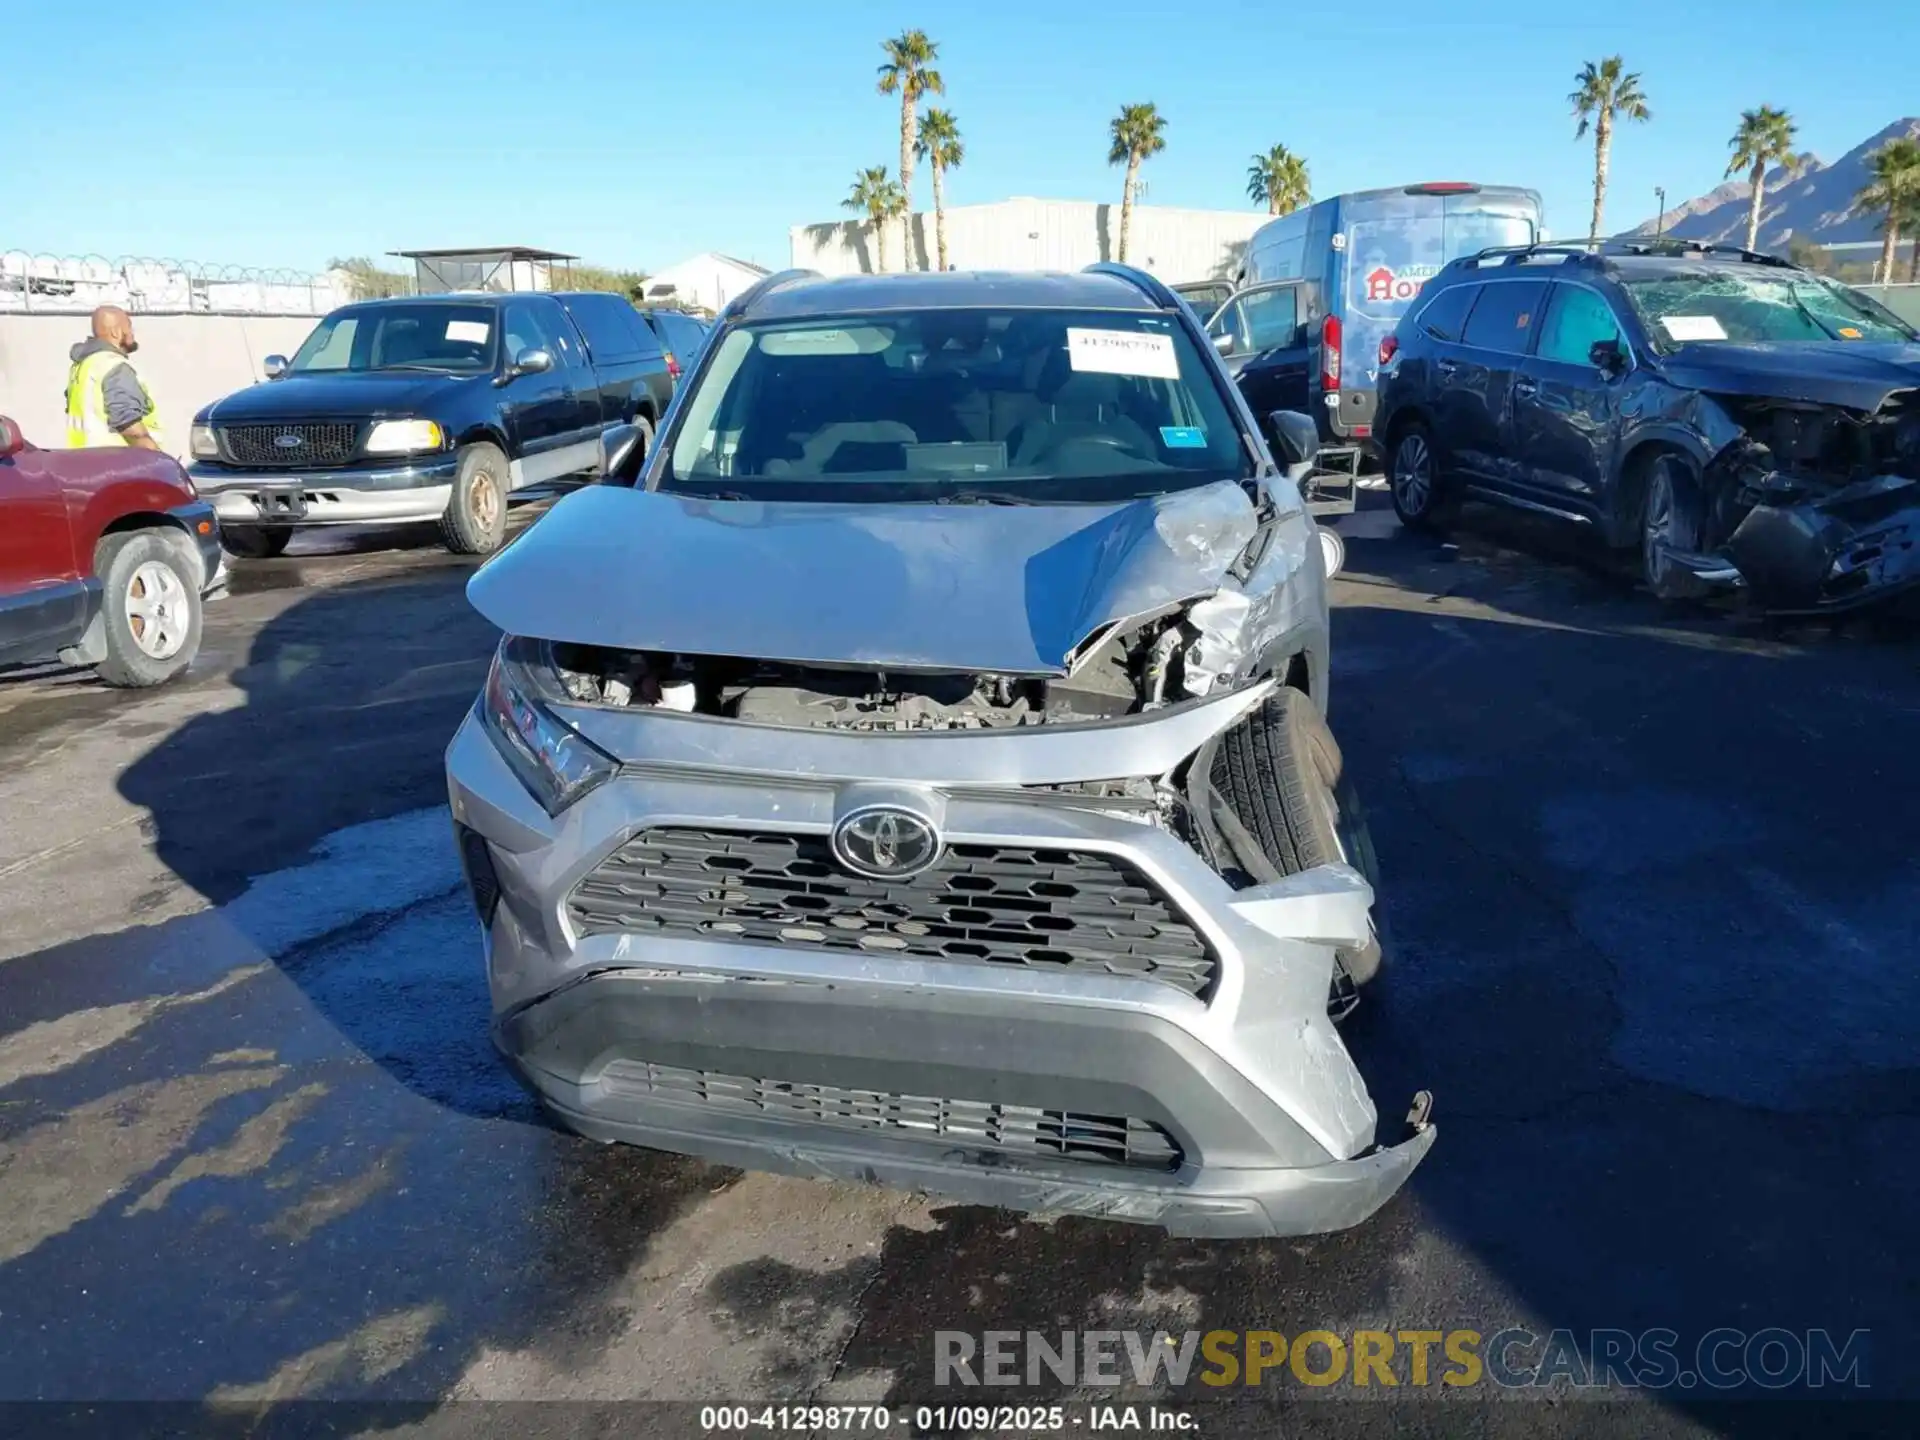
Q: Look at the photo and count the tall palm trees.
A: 8